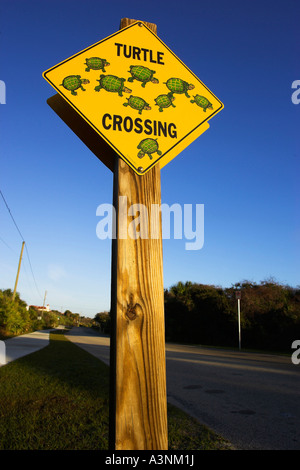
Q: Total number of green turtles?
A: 9